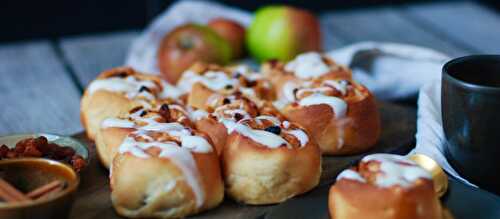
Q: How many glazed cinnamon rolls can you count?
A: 9